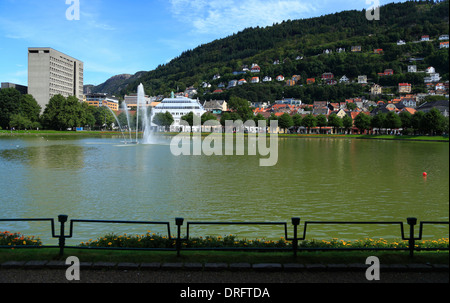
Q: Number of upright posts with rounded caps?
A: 4